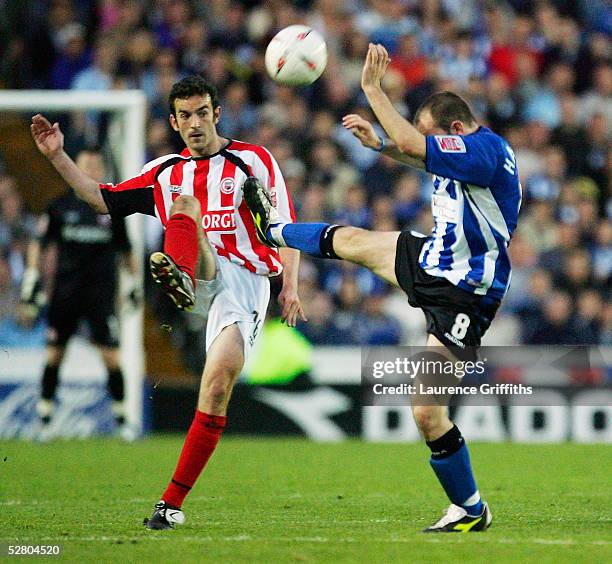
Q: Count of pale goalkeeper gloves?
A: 2